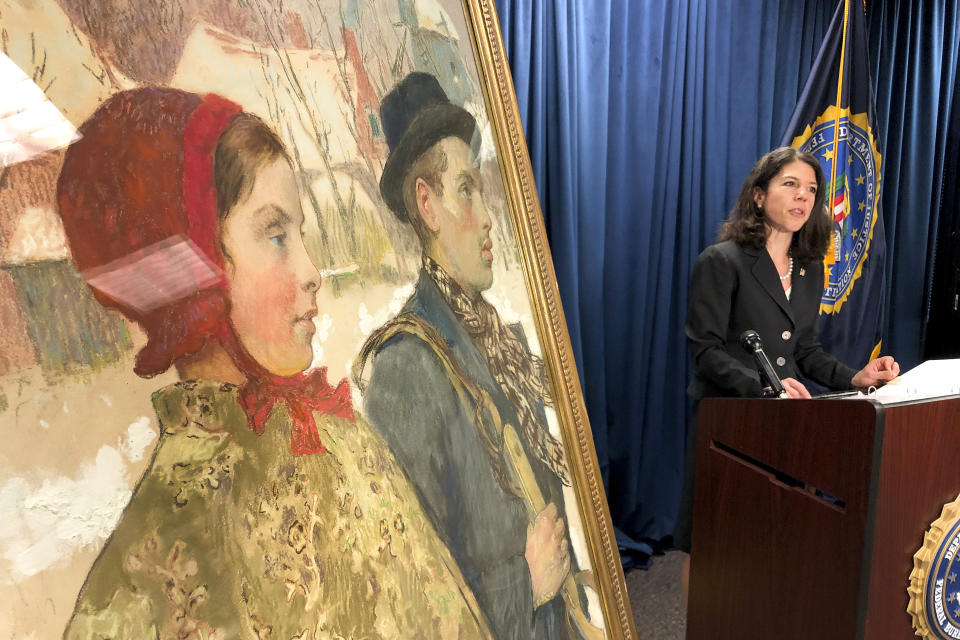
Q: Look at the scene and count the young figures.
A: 2